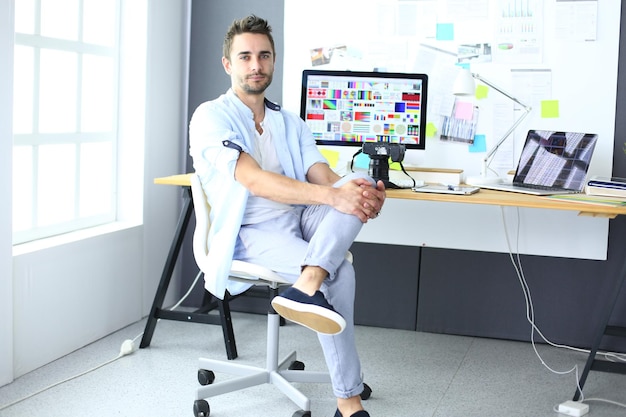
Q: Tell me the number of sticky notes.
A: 10